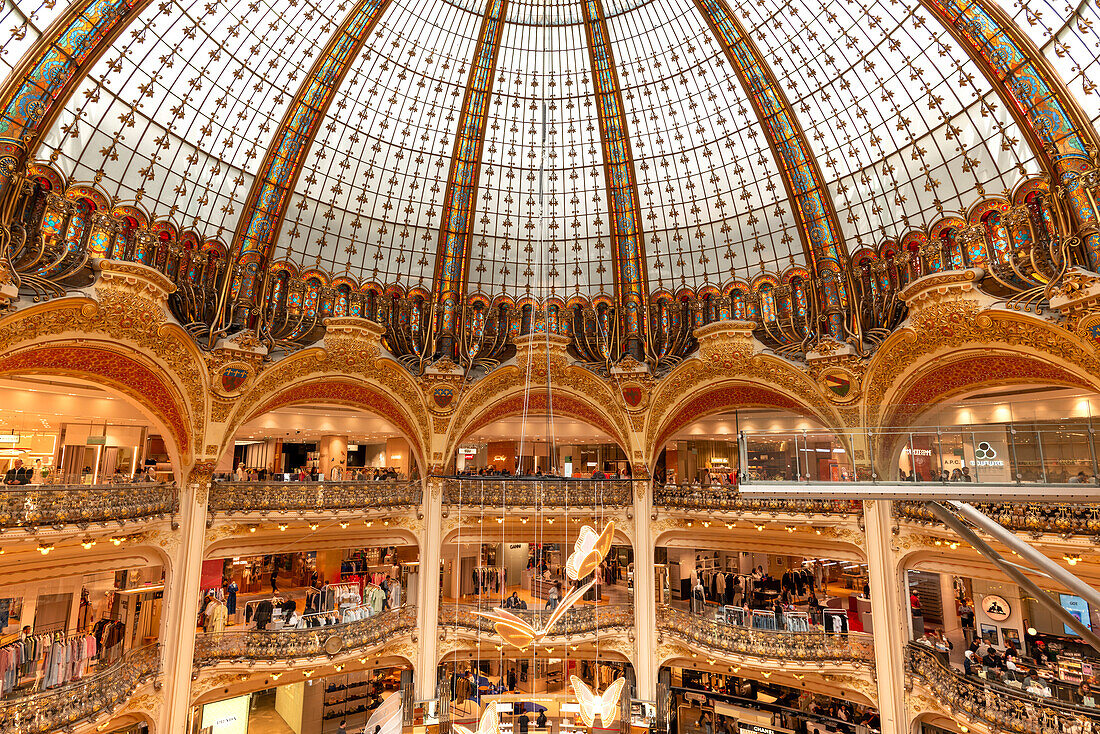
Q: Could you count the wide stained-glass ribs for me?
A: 6